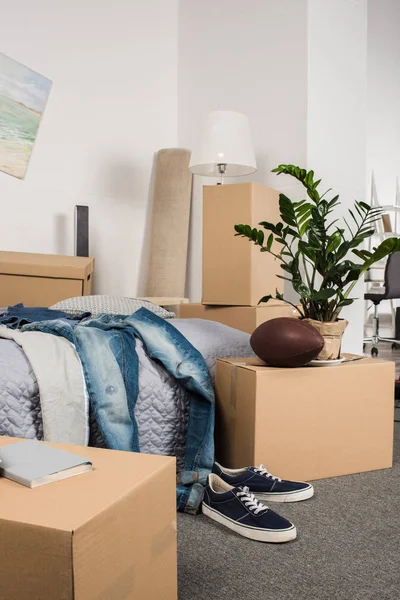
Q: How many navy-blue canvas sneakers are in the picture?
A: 2